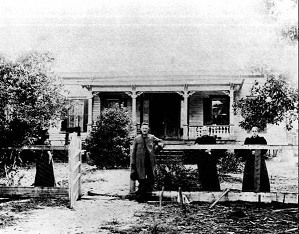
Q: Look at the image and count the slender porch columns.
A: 4